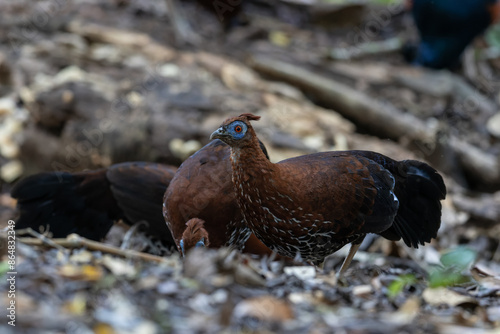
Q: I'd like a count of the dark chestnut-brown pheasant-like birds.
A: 3